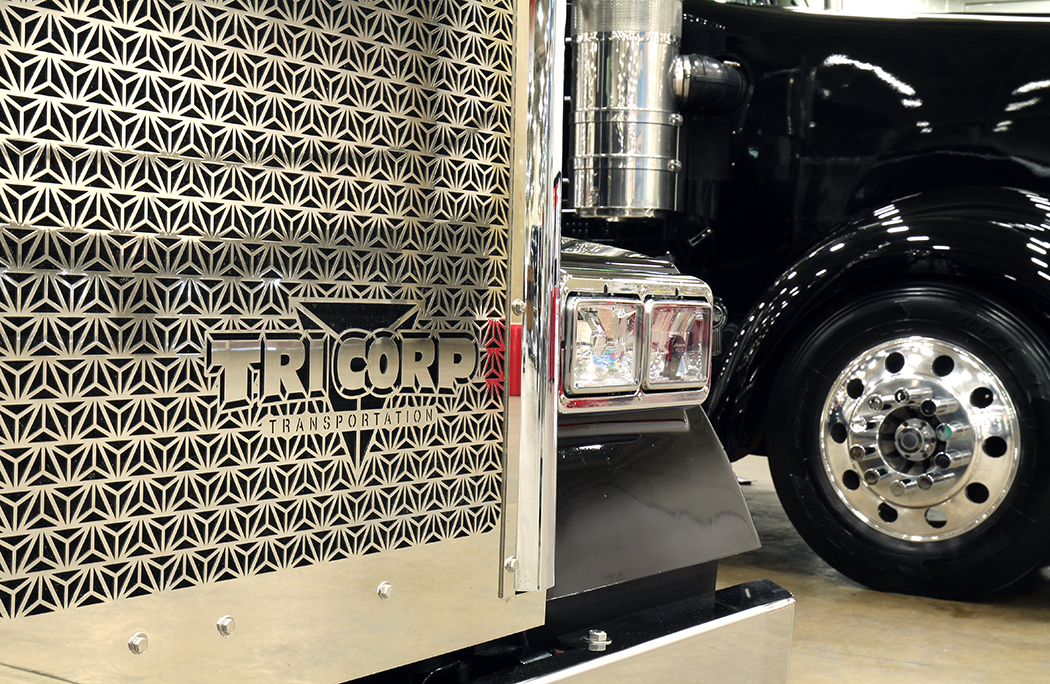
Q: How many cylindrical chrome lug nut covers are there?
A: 10